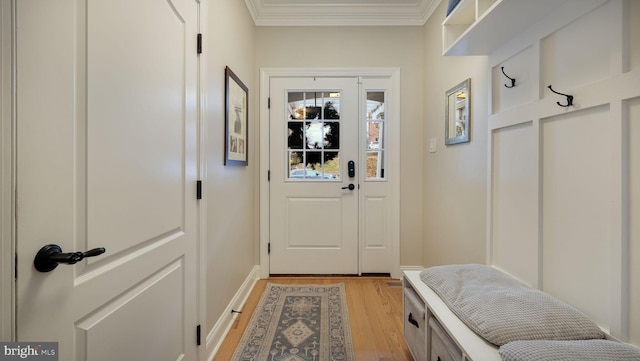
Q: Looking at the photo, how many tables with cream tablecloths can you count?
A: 0